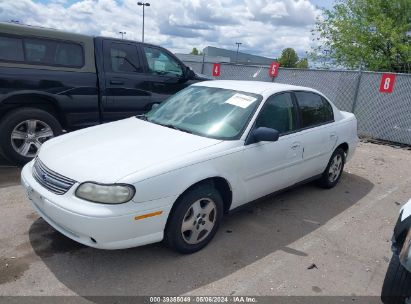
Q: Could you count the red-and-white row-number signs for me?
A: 3